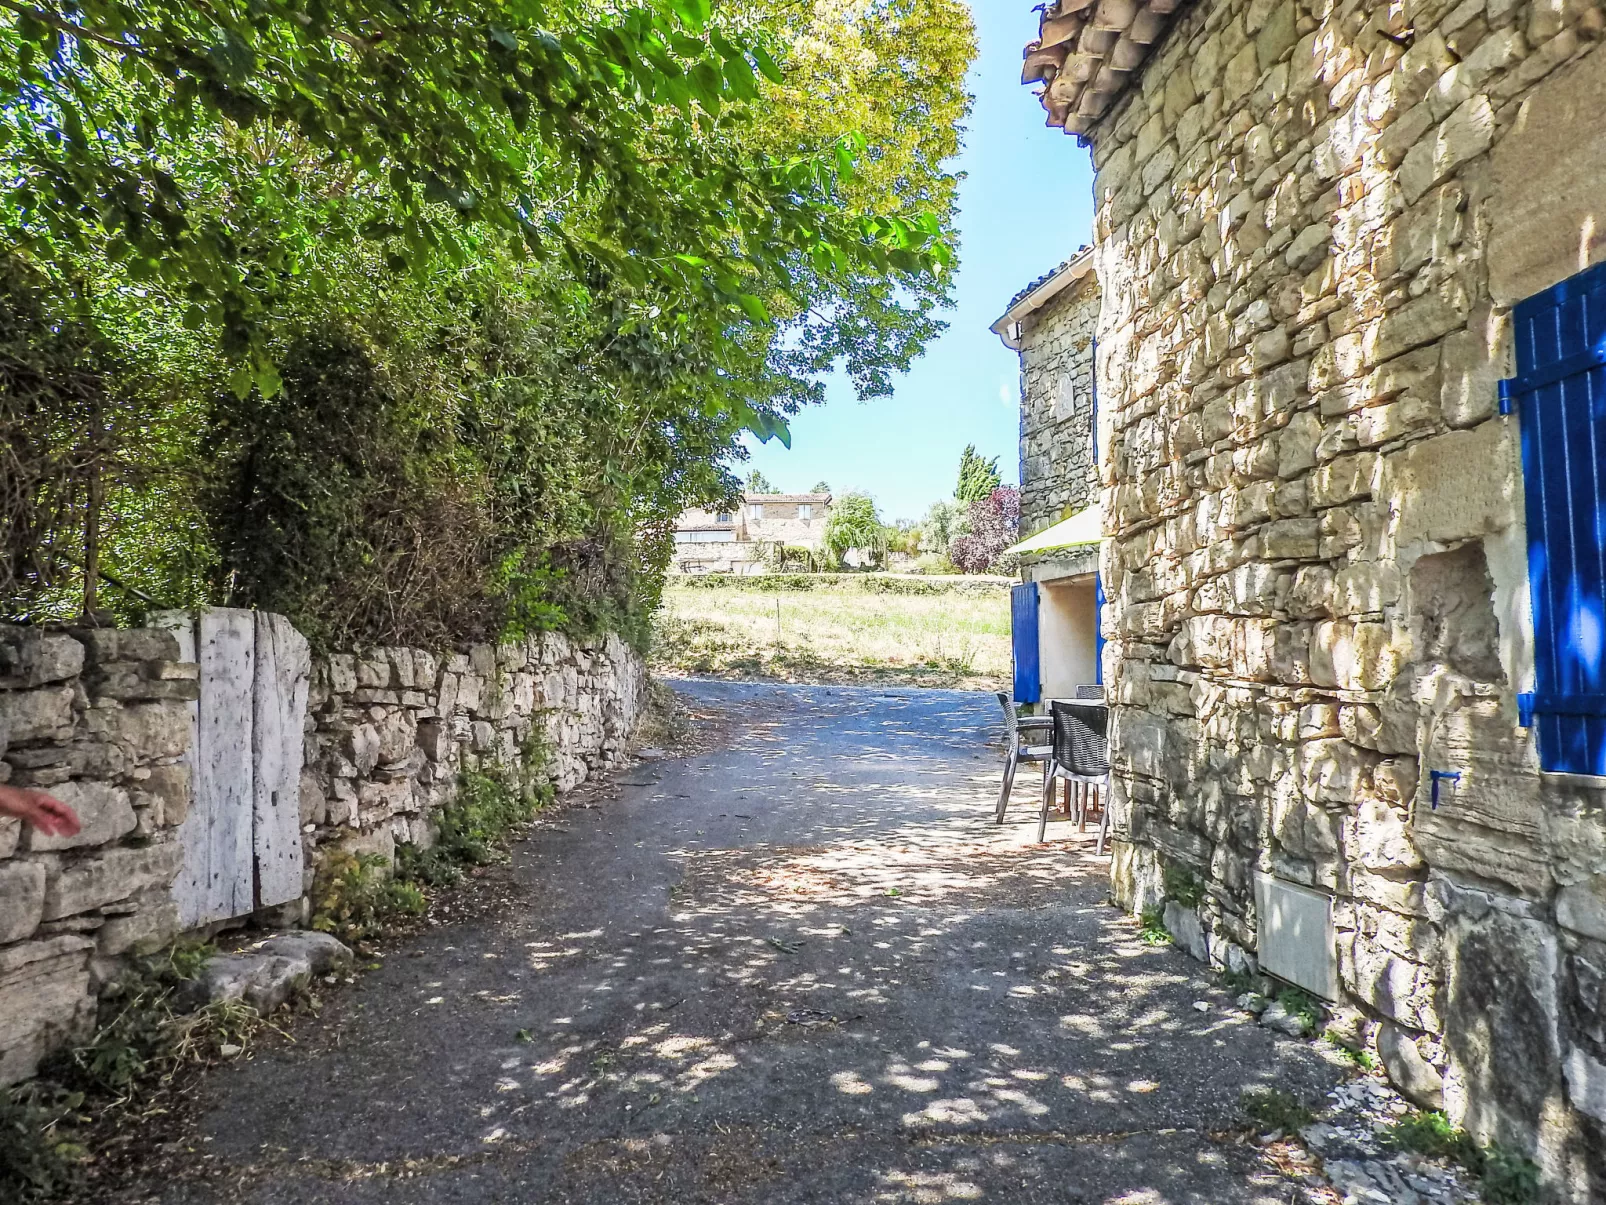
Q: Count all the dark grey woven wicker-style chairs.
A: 3